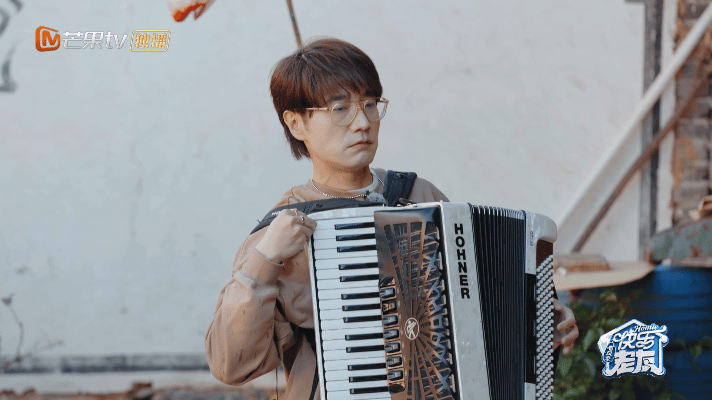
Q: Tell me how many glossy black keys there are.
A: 13